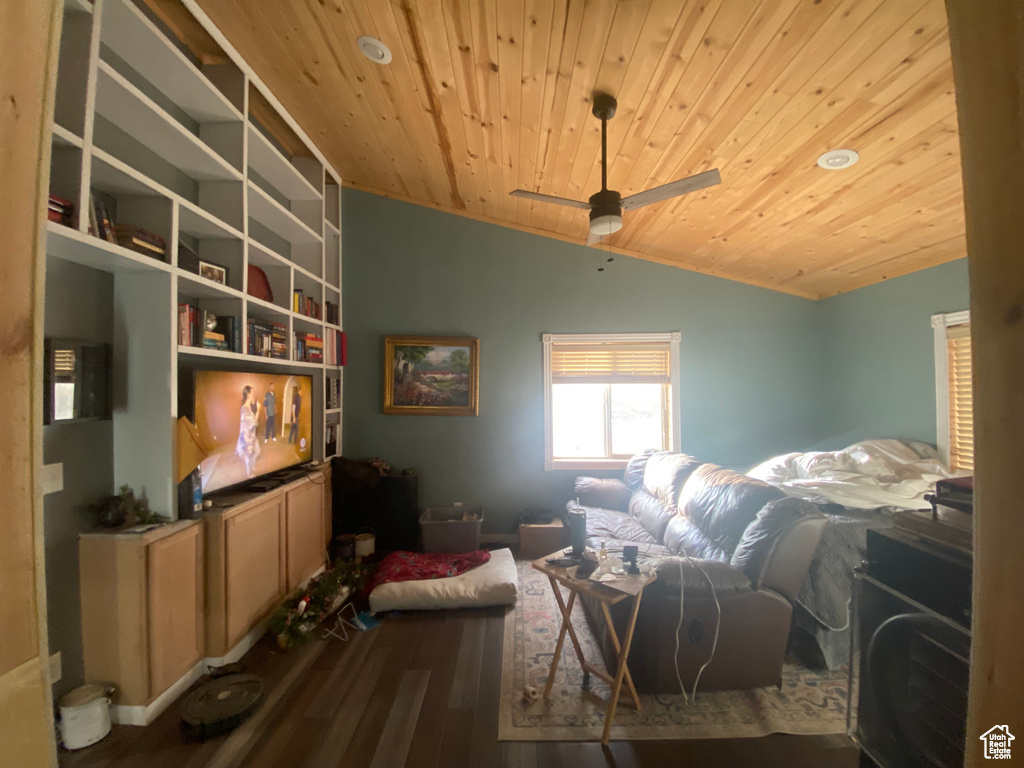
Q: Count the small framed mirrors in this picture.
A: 1